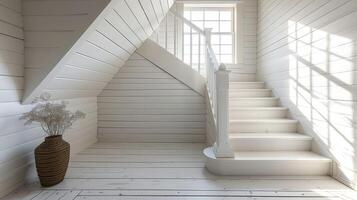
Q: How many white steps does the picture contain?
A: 7